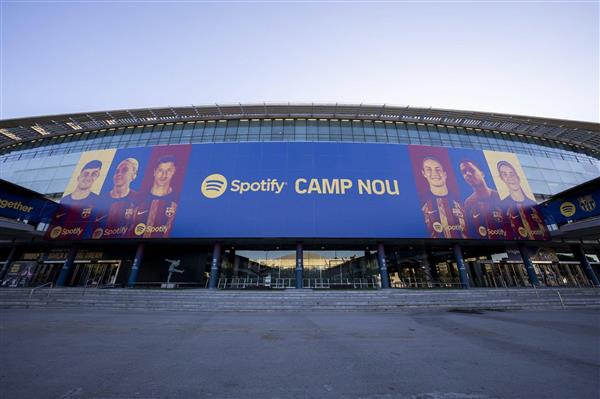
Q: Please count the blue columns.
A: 9